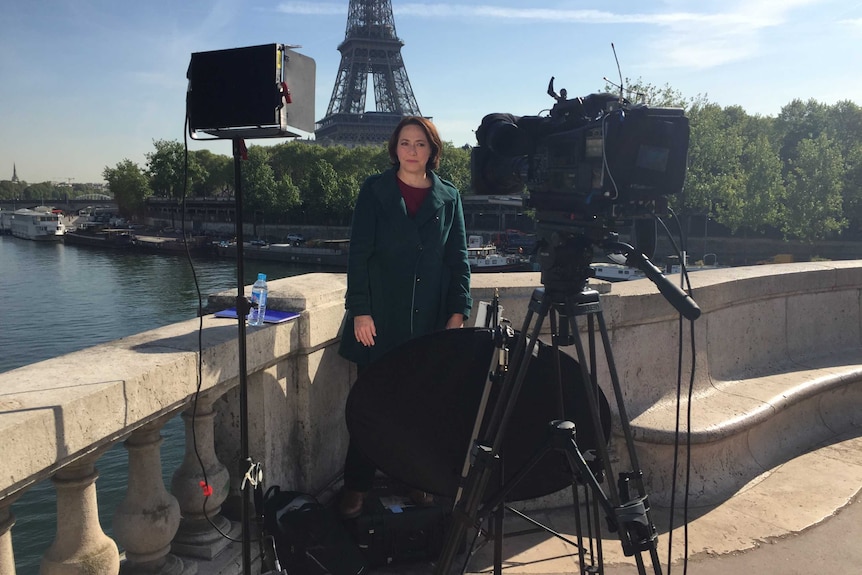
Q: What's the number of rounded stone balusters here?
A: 4